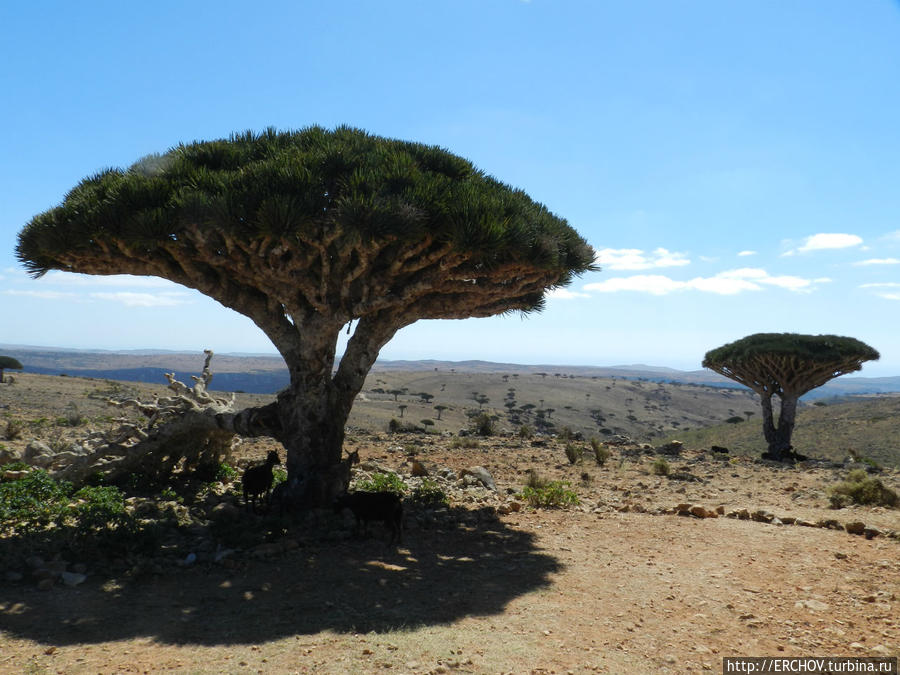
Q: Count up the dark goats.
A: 3